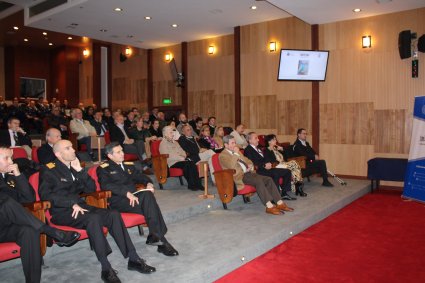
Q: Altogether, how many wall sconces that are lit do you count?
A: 6